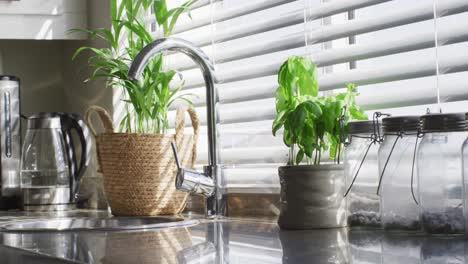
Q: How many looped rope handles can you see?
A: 2